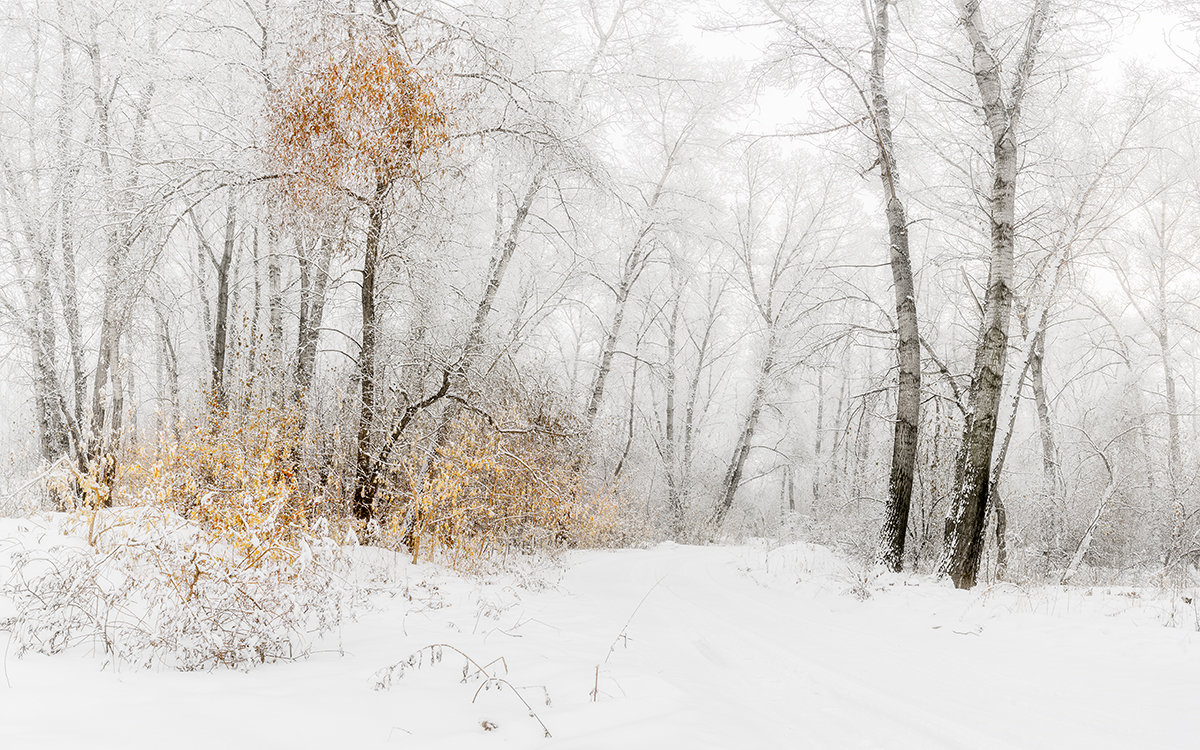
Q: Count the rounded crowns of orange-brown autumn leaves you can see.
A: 1